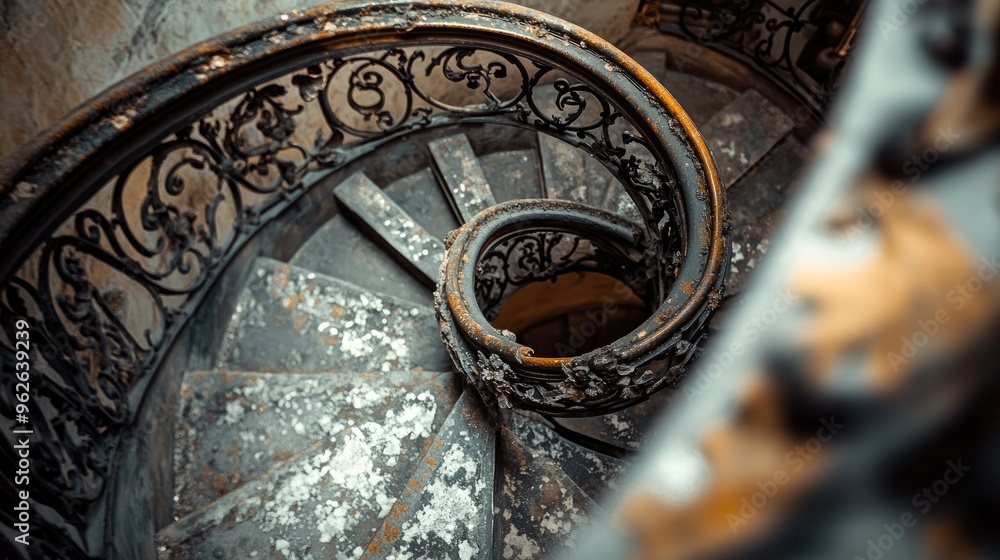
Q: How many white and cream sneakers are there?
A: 0